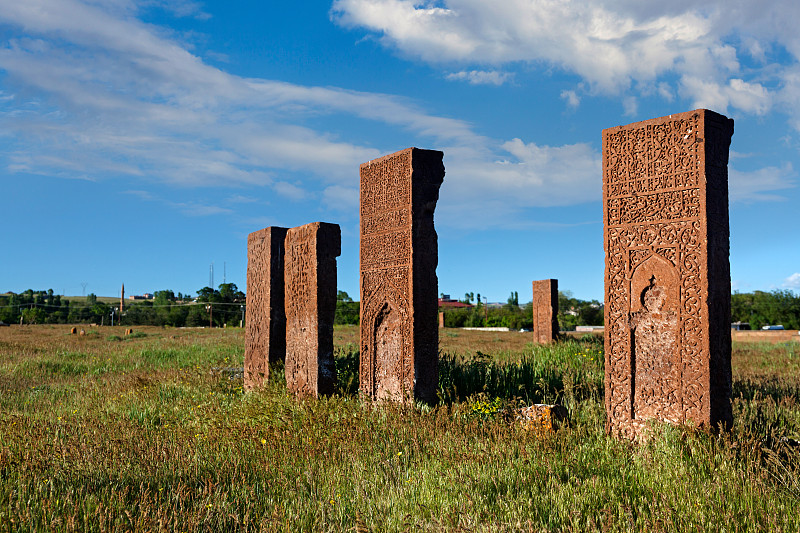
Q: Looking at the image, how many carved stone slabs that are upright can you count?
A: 5